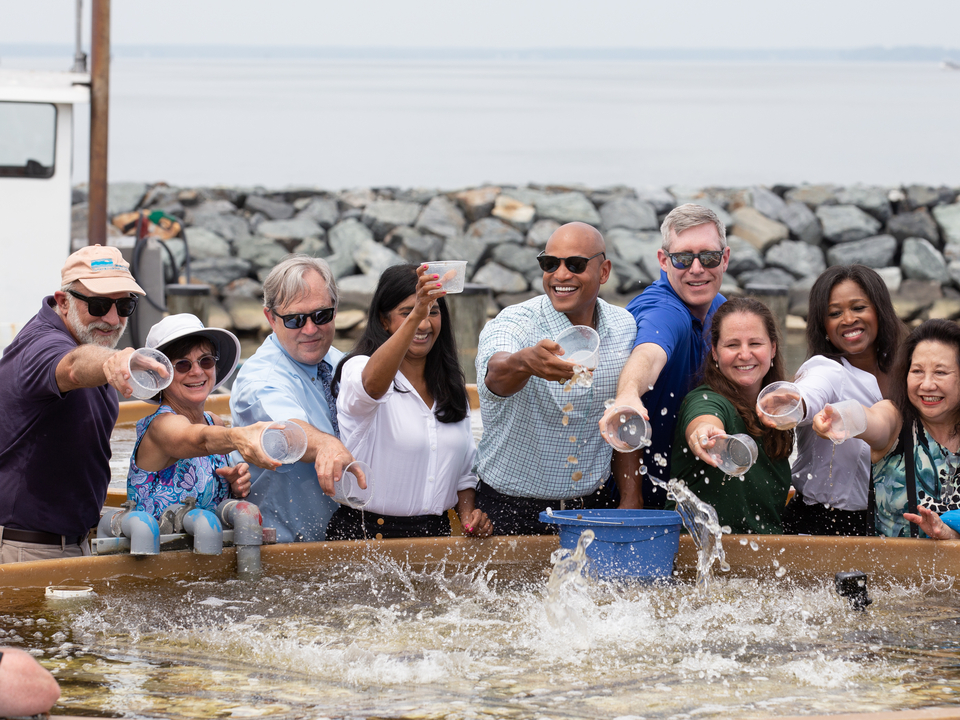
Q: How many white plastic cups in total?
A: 9